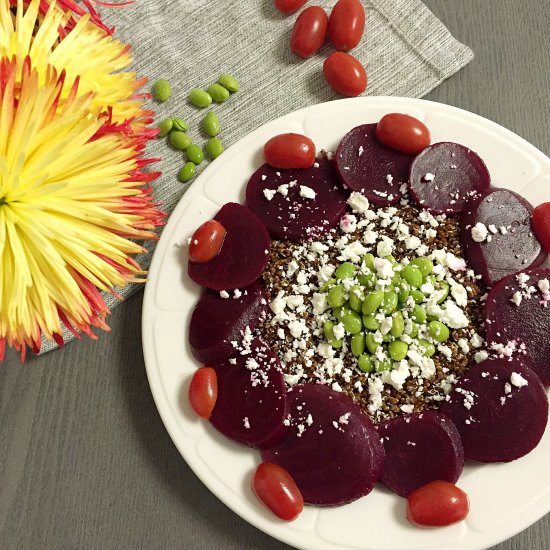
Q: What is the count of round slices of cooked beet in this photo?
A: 11